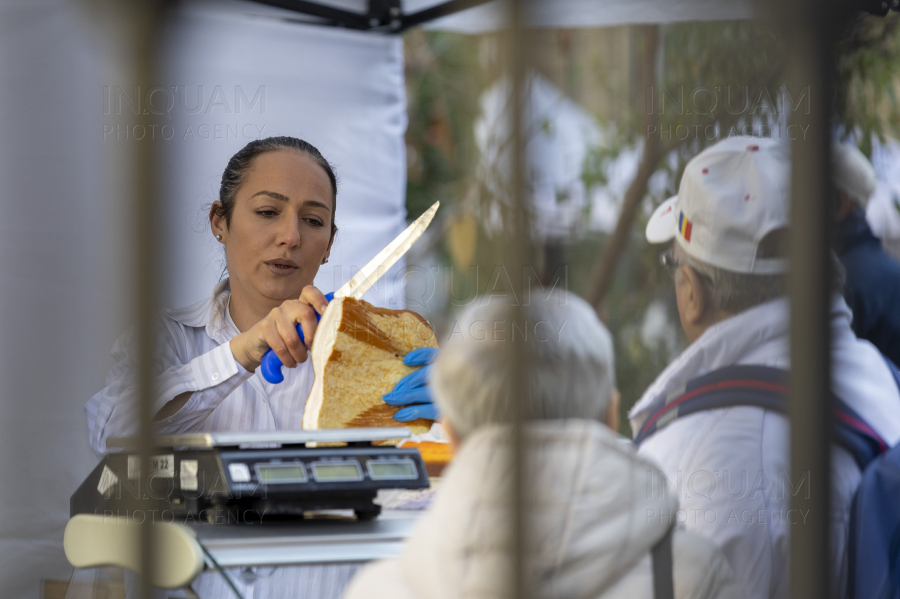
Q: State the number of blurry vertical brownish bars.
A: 3